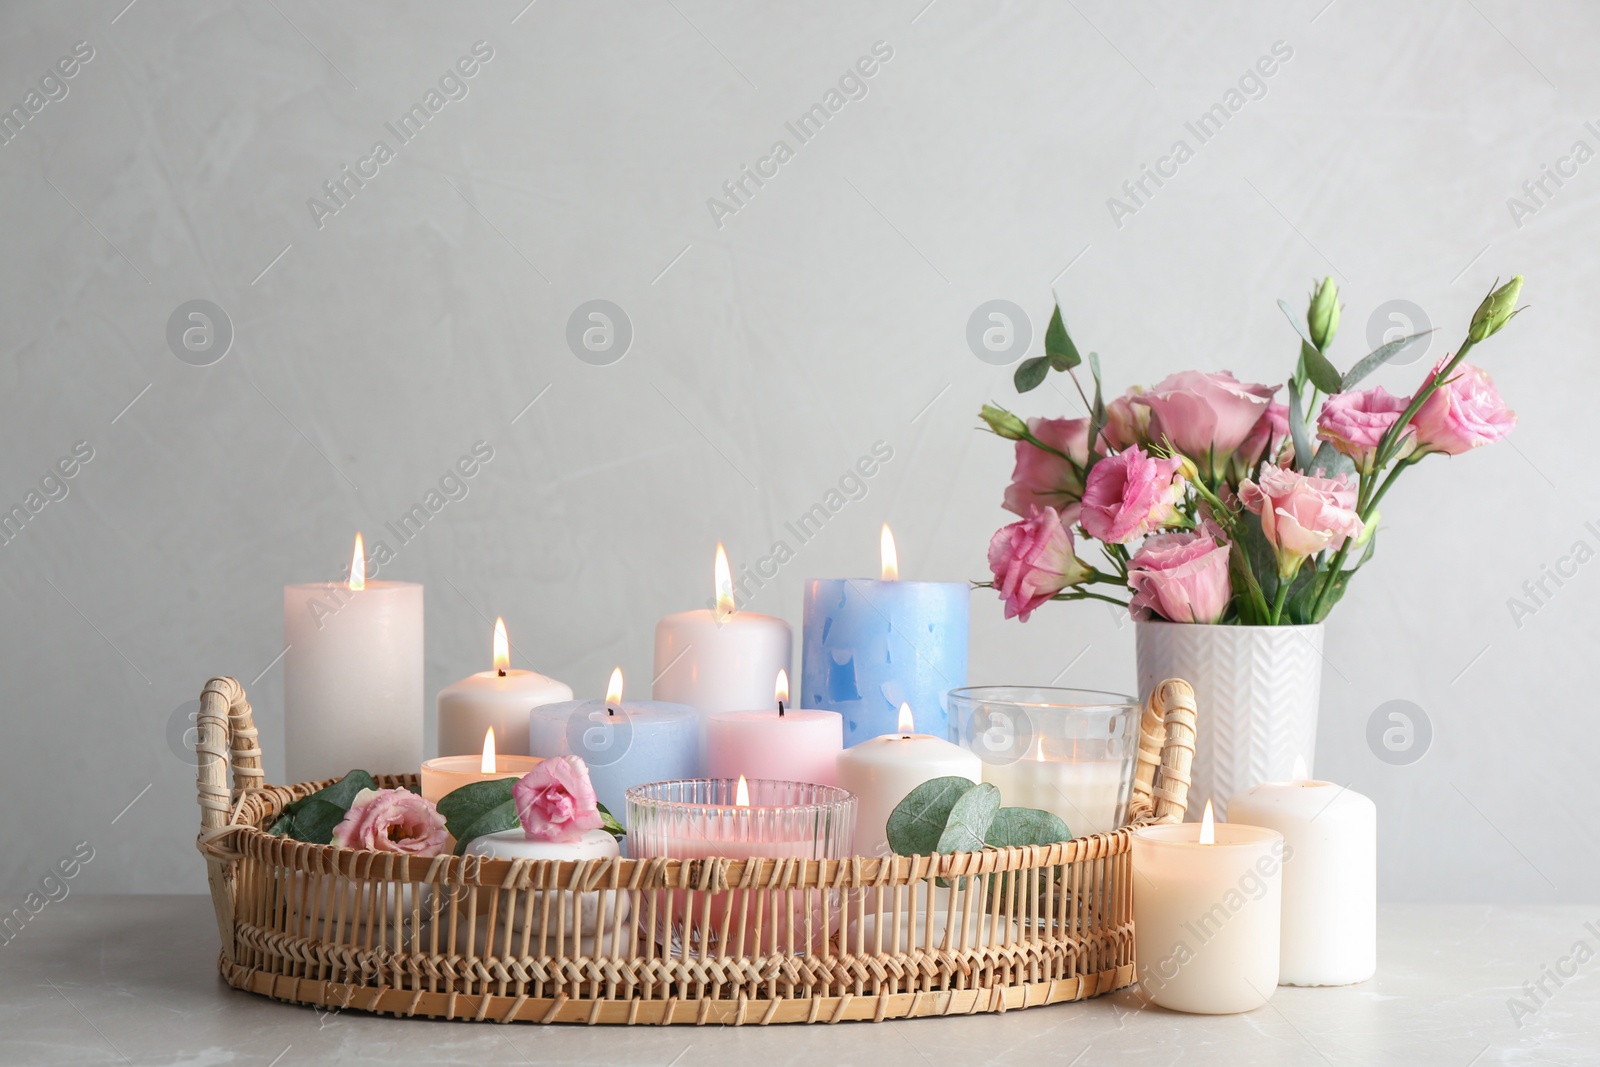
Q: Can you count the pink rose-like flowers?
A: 12